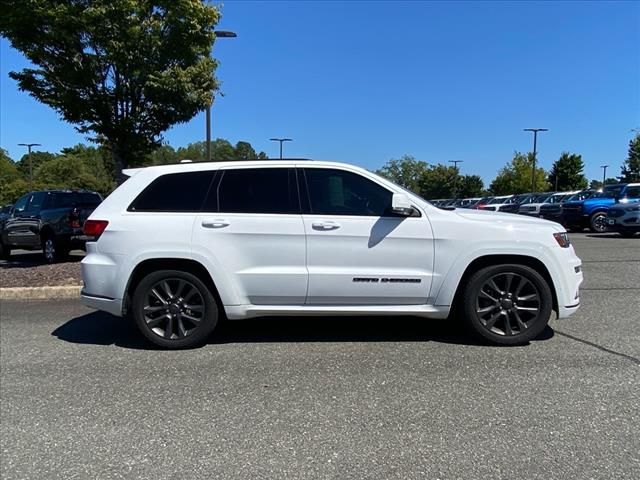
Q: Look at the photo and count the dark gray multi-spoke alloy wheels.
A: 2